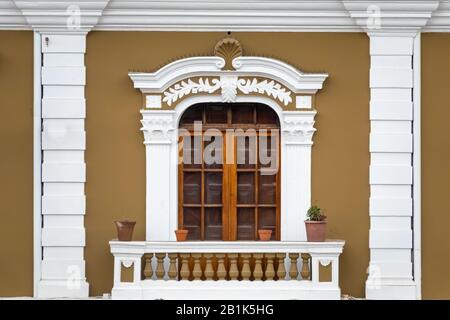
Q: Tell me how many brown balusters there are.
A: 14